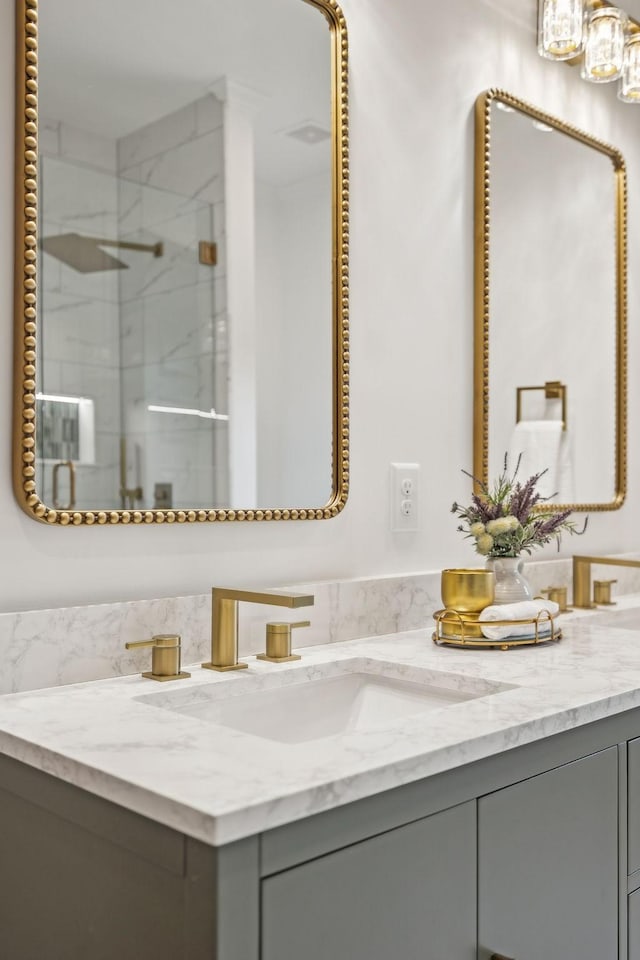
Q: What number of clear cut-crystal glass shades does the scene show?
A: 3